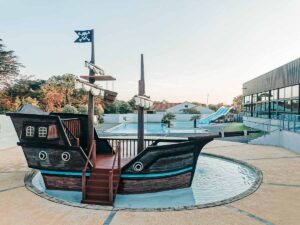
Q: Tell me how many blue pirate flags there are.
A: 1